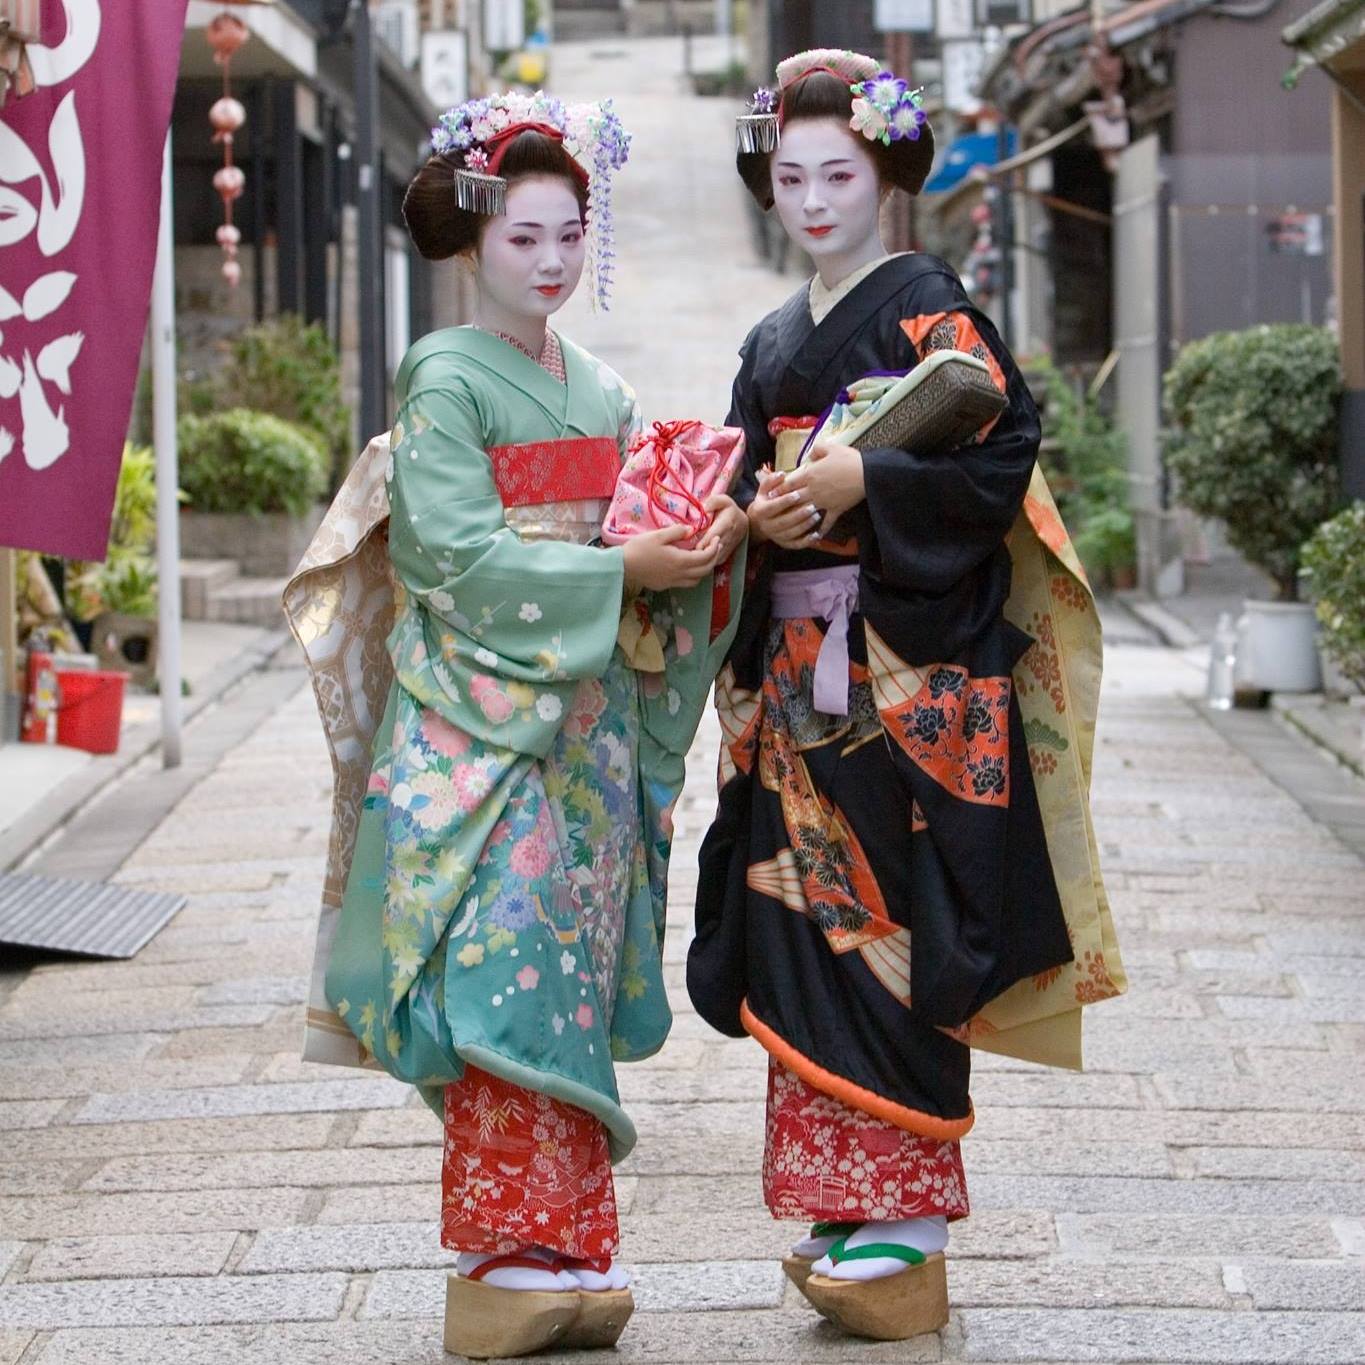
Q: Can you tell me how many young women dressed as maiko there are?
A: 2